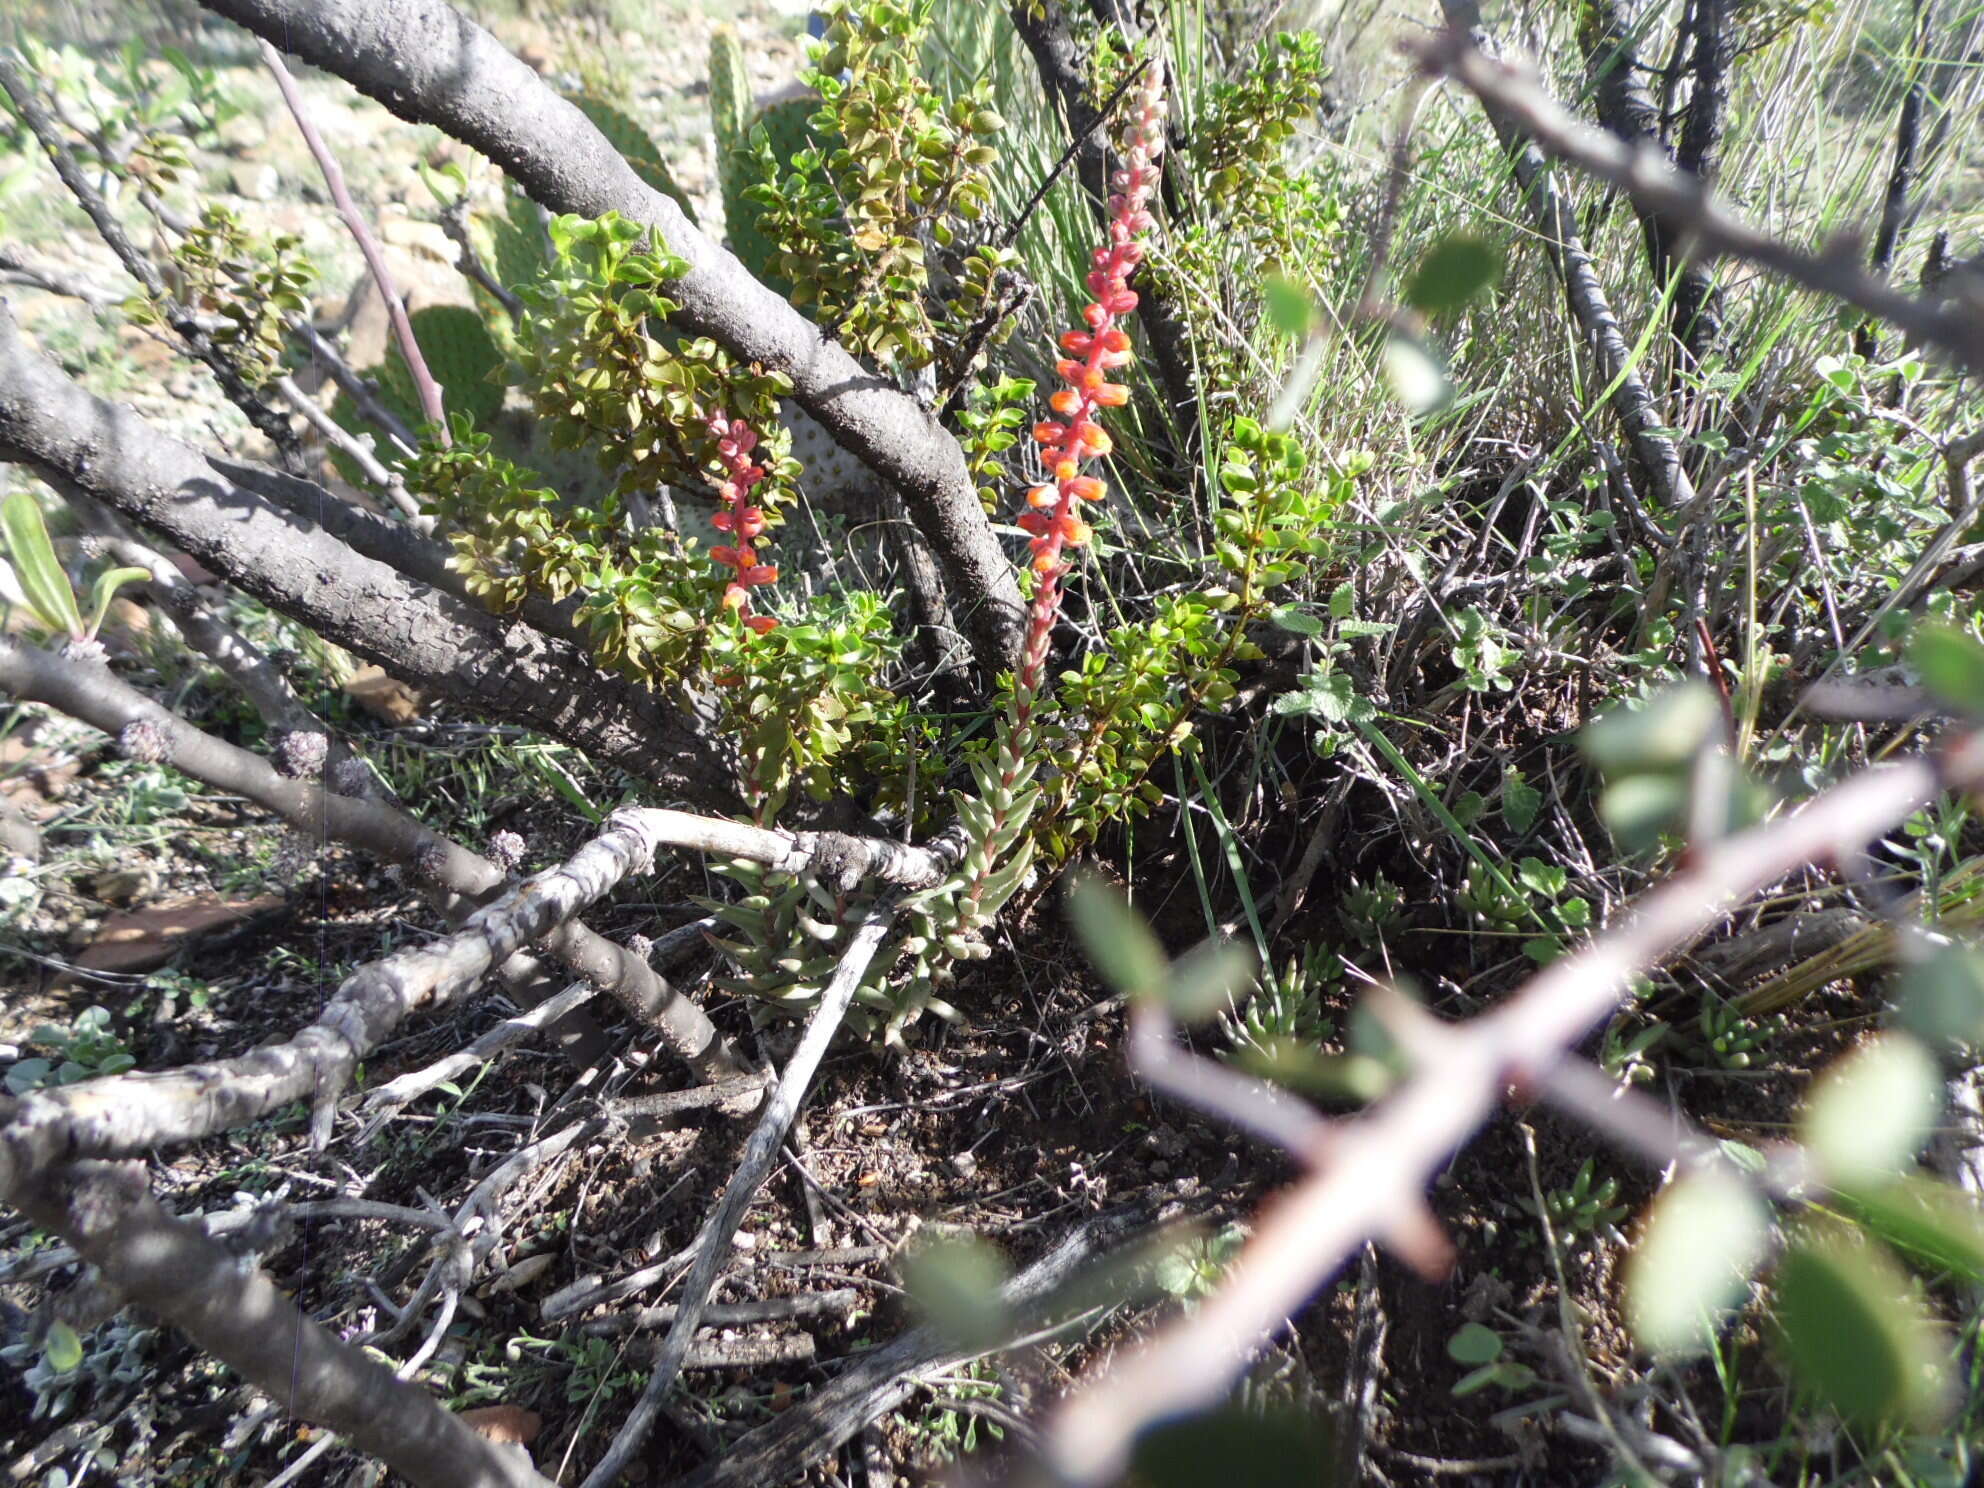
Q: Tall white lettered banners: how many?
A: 0